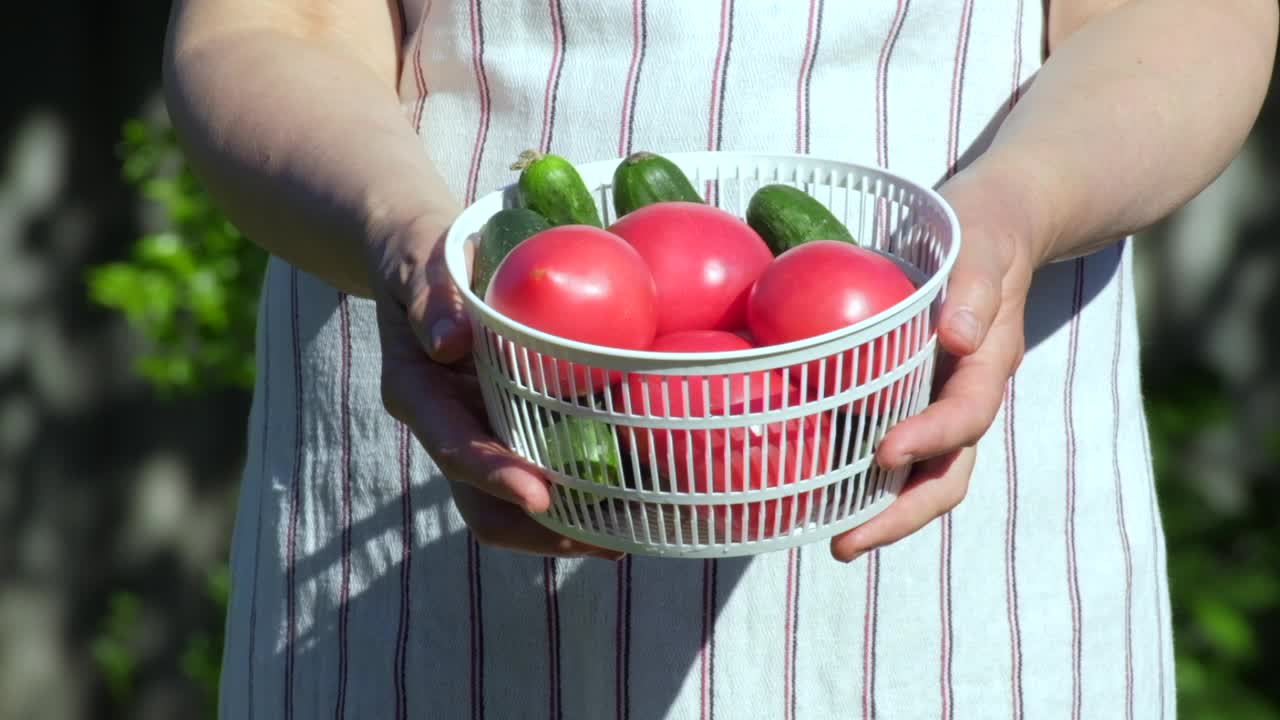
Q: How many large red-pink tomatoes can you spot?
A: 4